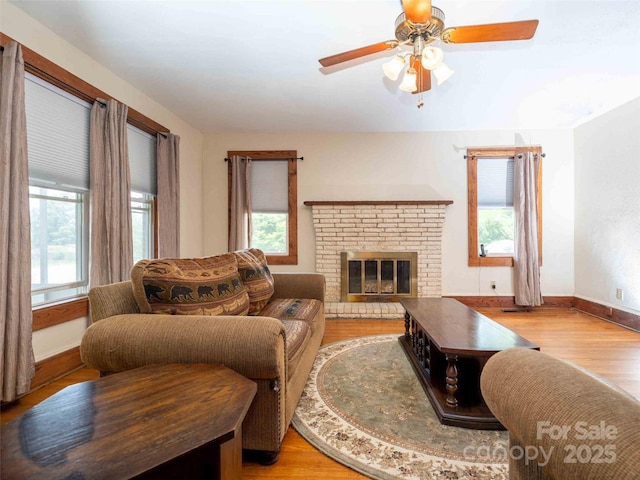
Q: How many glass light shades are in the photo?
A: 4